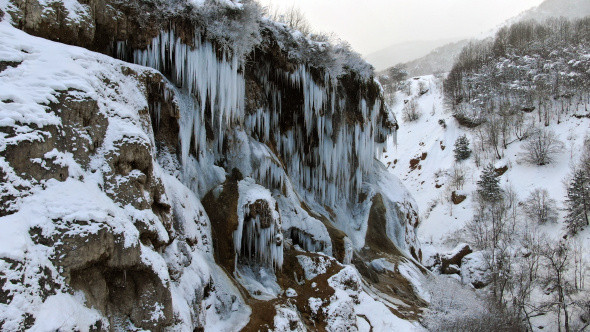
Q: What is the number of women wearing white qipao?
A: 0